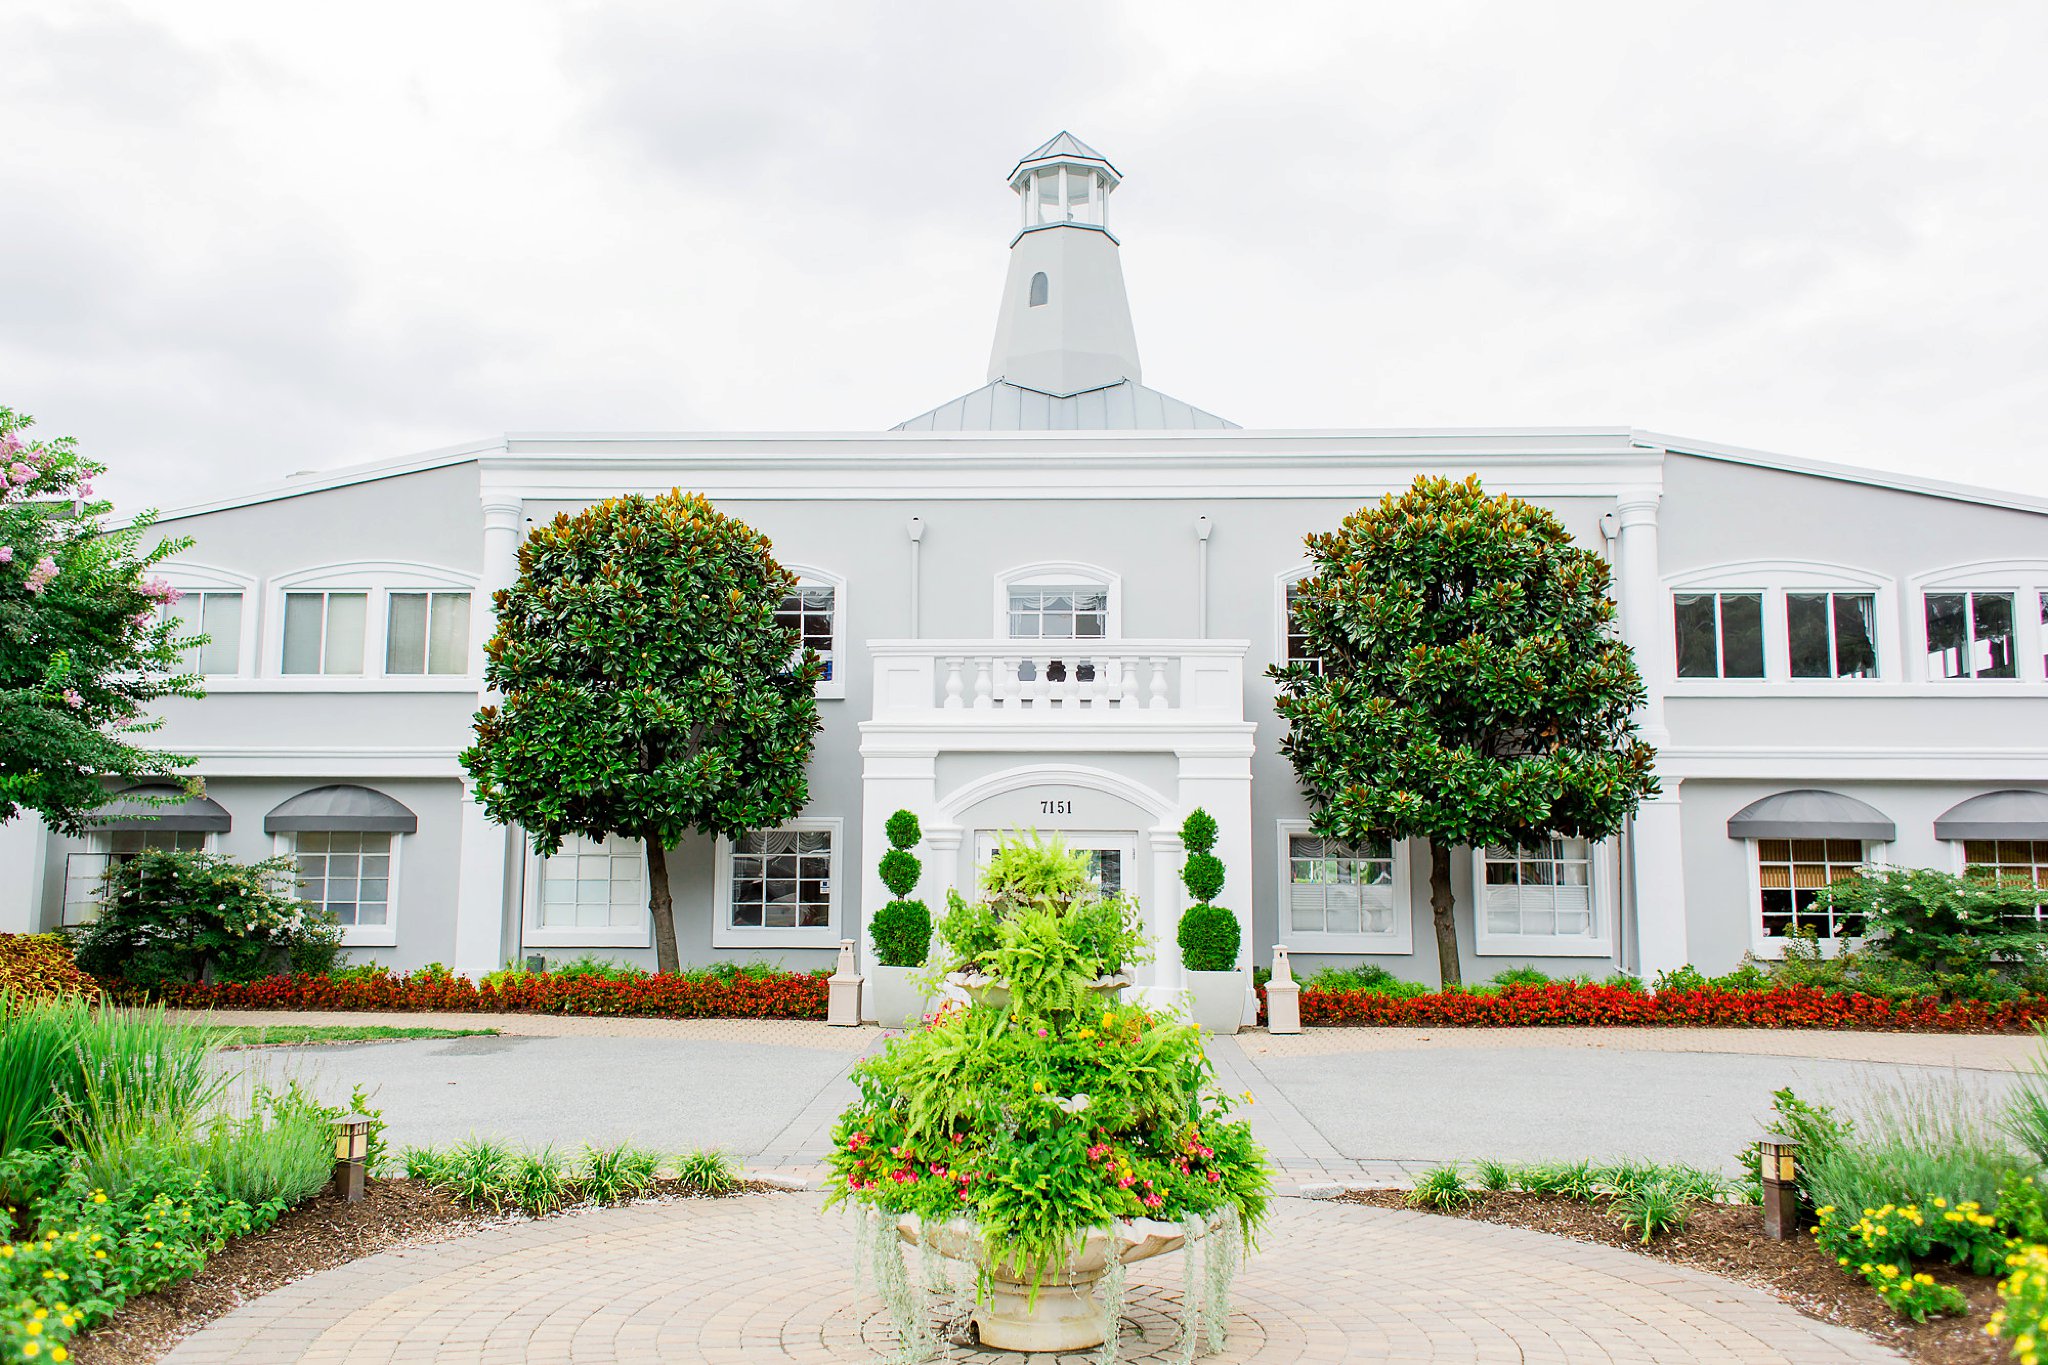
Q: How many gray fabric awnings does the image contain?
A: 4